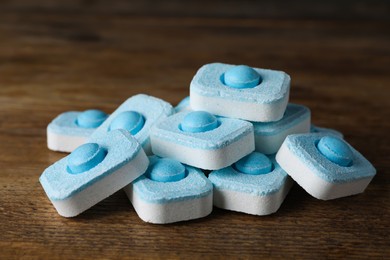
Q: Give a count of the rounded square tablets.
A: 11